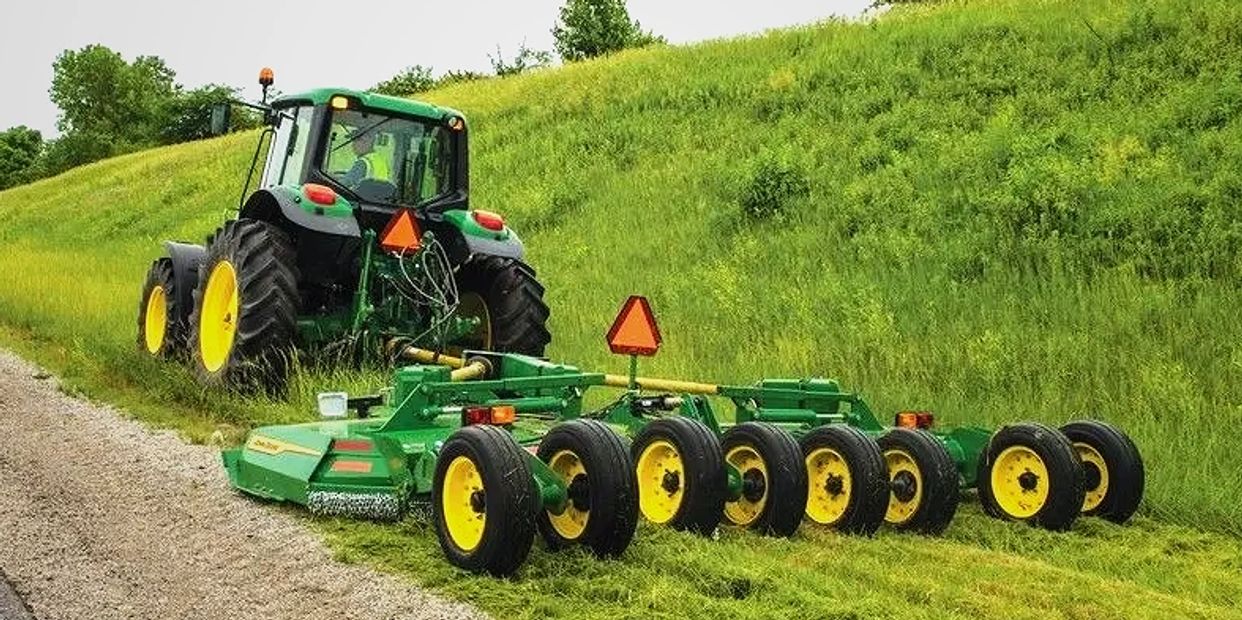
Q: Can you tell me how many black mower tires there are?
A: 8